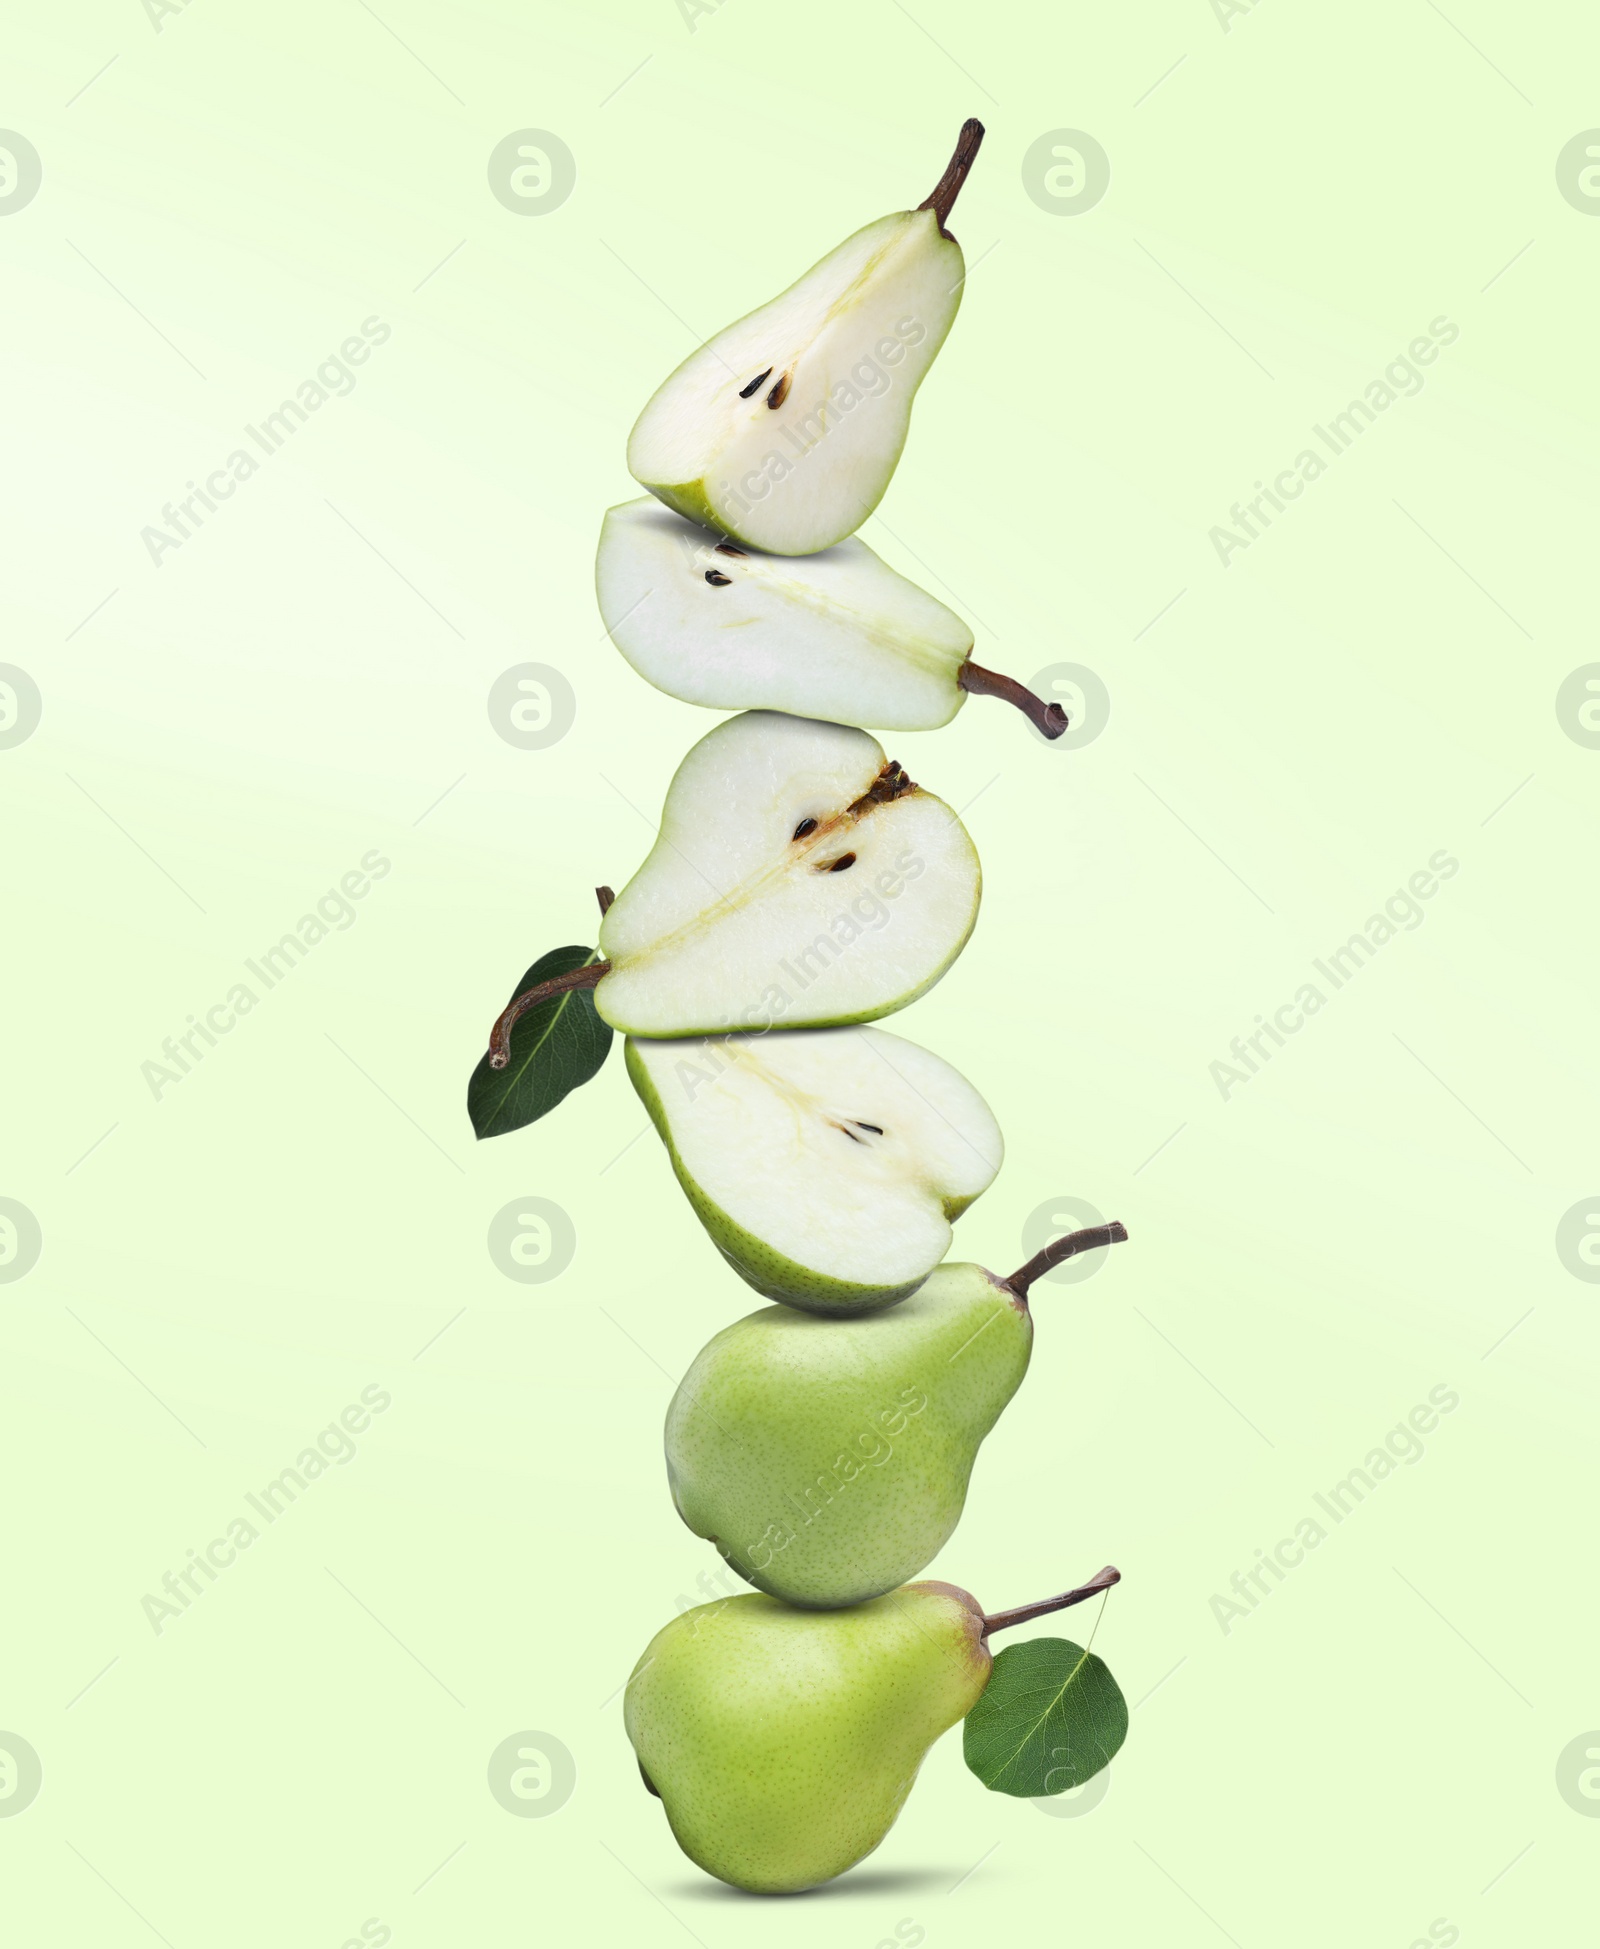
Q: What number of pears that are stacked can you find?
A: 6